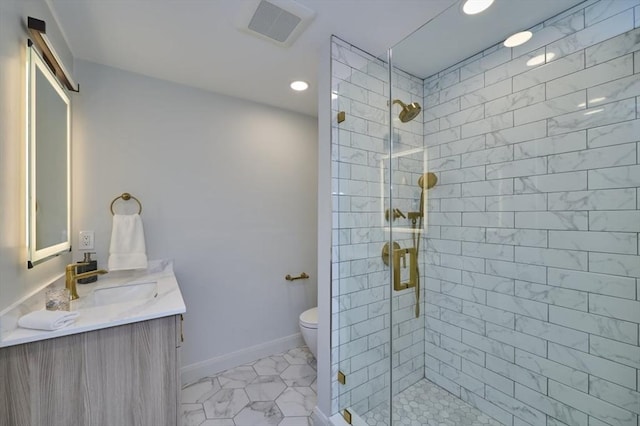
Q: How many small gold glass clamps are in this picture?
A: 3